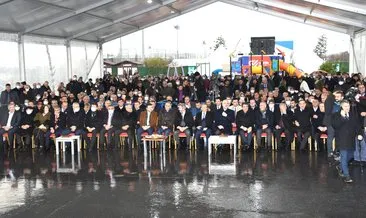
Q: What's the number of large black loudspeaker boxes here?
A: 1